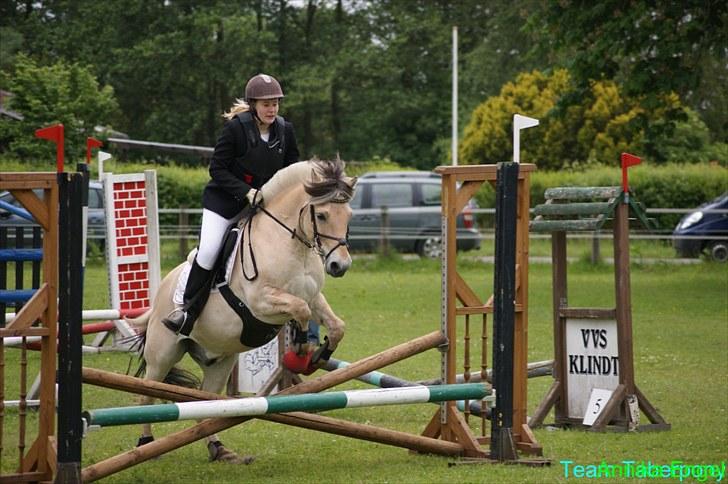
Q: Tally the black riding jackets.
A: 1